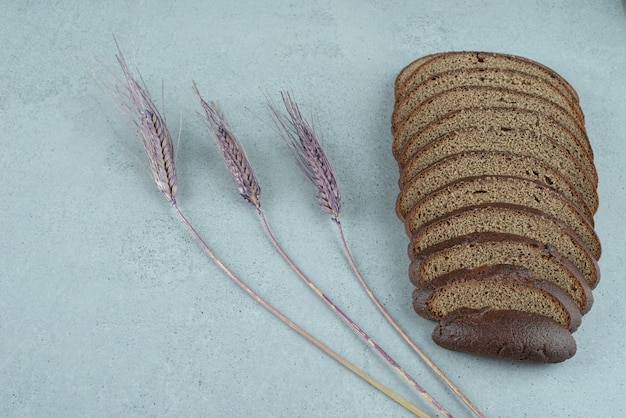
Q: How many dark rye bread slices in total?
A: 12